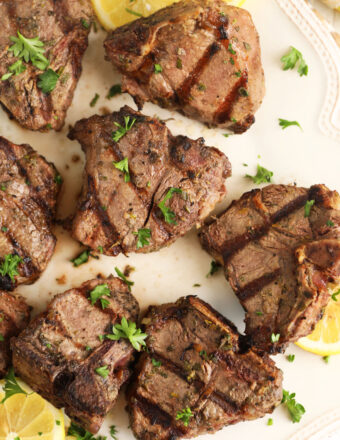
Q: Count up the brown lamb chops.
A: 8